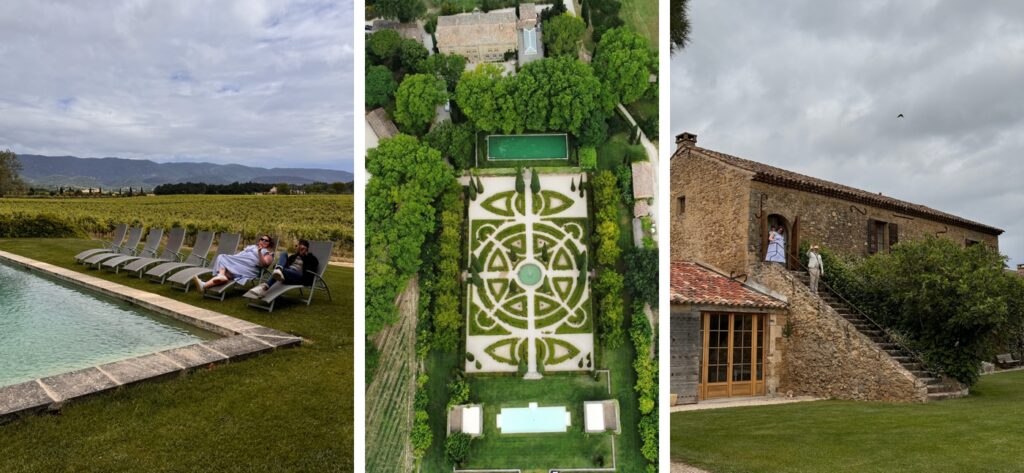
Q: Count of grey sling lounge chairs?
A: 8